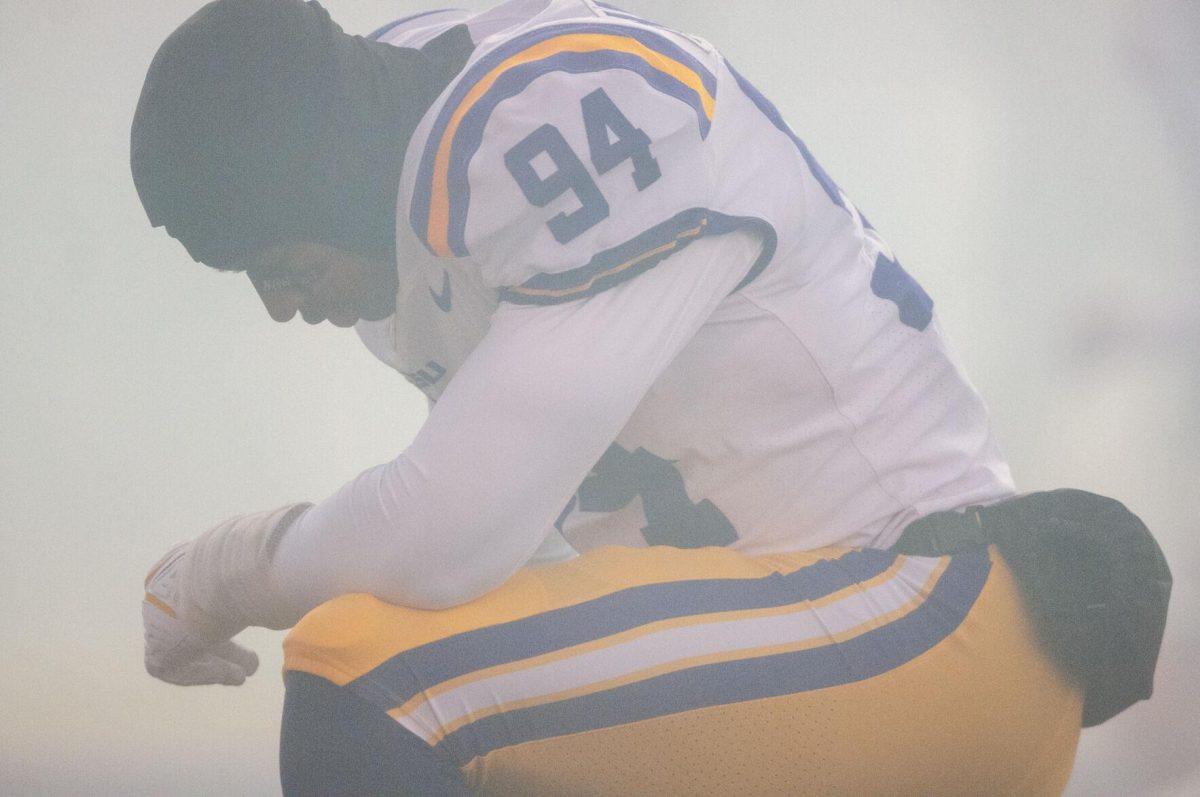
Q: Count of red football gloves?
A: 0